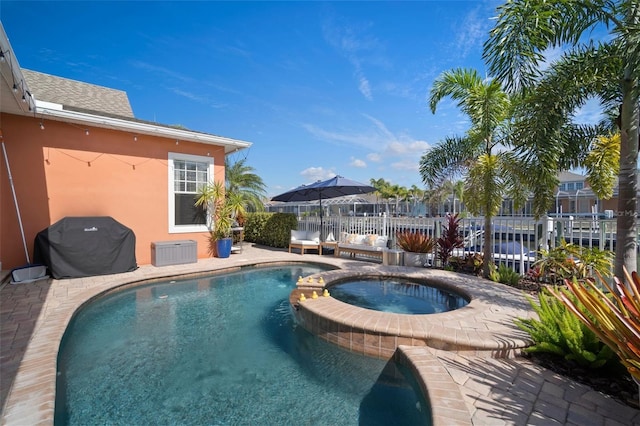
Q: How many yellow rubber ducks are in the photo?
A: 6